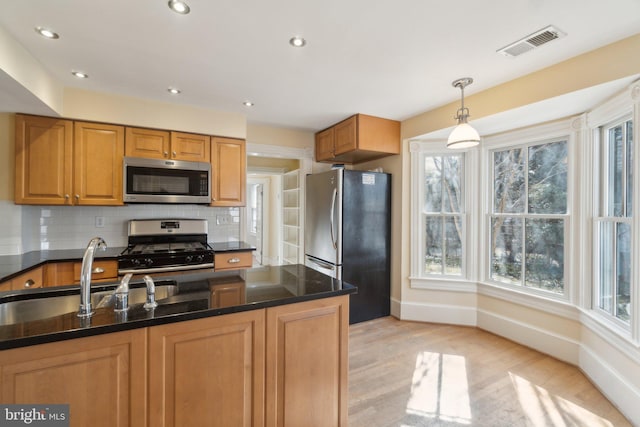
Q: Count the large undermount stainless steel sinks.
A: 1